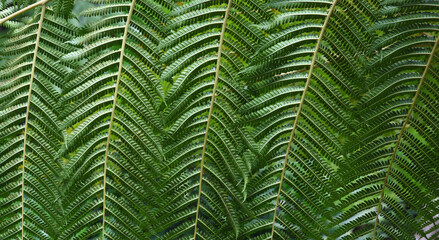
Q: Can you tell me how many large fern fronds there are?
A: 5